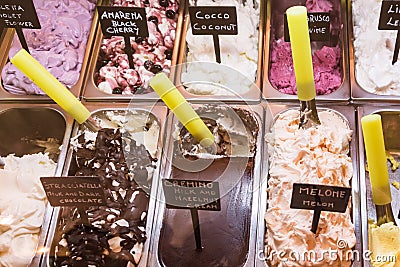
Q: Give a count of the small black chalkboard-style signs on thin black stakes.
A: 8